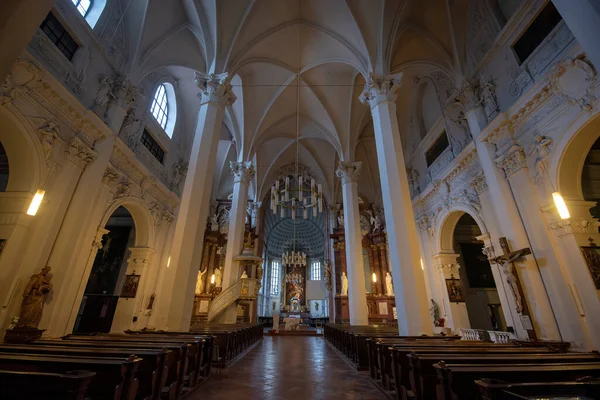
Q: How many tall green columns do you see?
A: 0